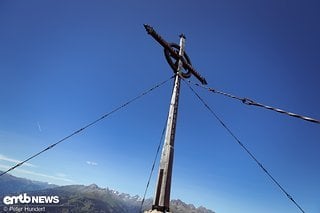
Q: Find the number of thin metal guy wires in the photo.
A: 4